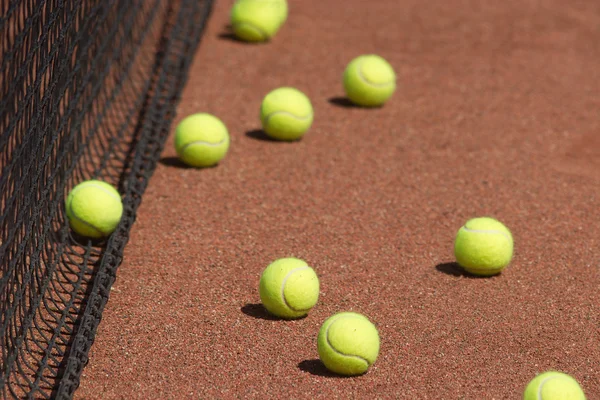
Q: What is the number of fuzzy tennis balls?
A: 9